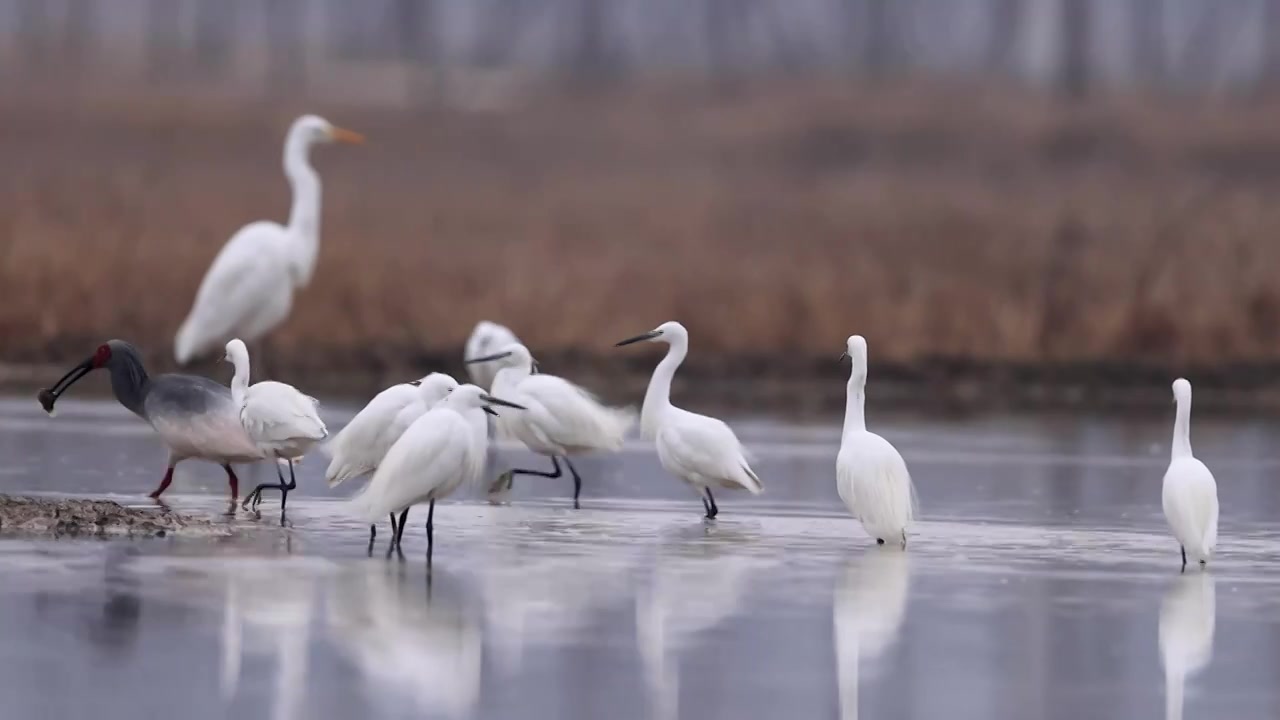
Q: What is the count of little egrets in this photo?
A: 8